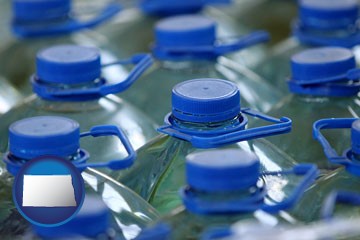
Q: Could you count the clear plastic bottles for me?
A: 11